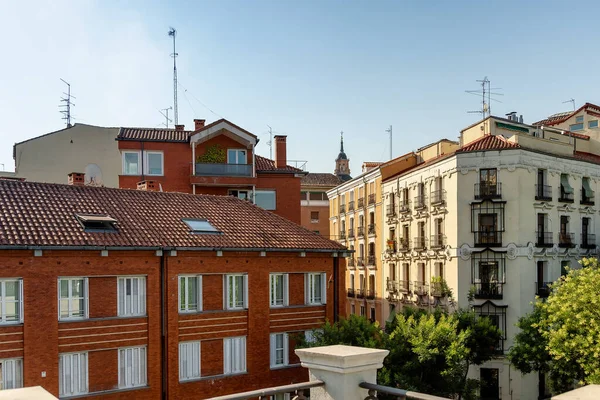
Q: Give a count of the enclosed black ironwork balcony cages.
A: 3